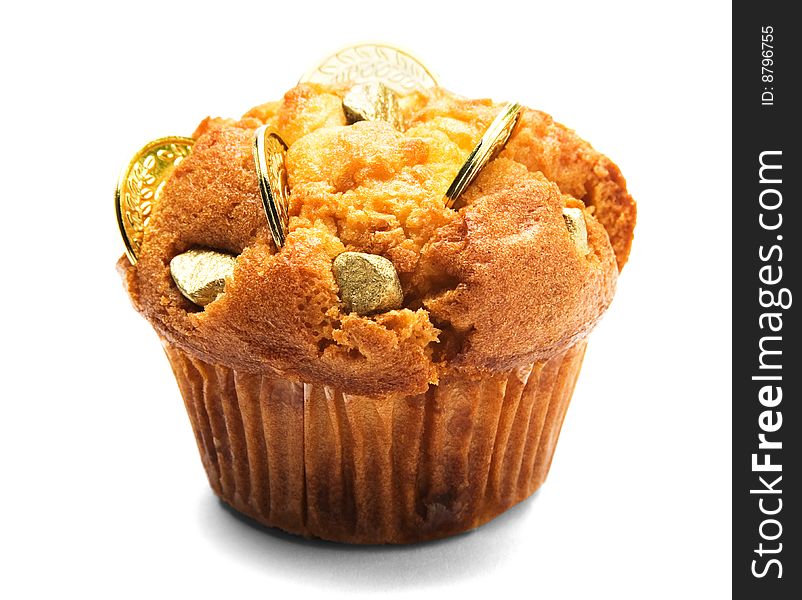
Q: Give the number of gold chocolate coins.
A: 4